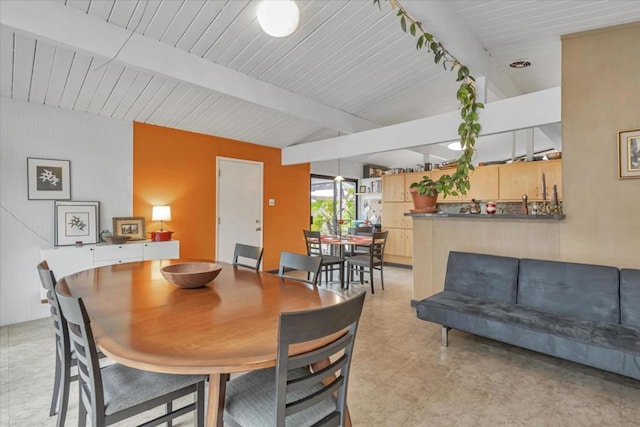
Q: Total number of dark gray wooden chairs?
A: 8